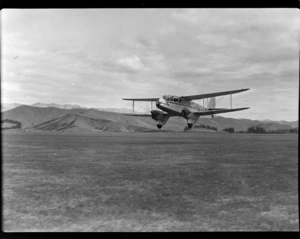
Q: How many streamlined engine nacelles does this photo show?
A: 2